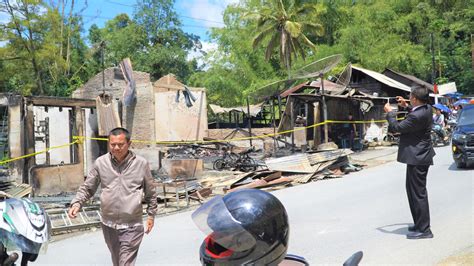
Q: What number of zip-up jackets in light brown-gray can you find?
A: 1